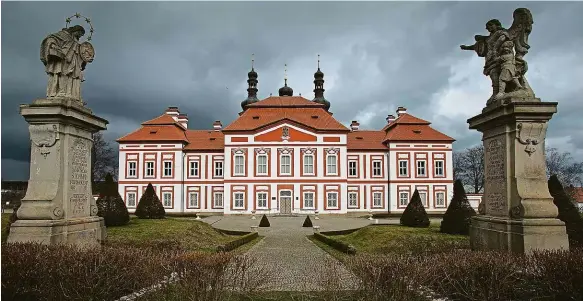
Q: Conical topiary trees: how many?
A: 7